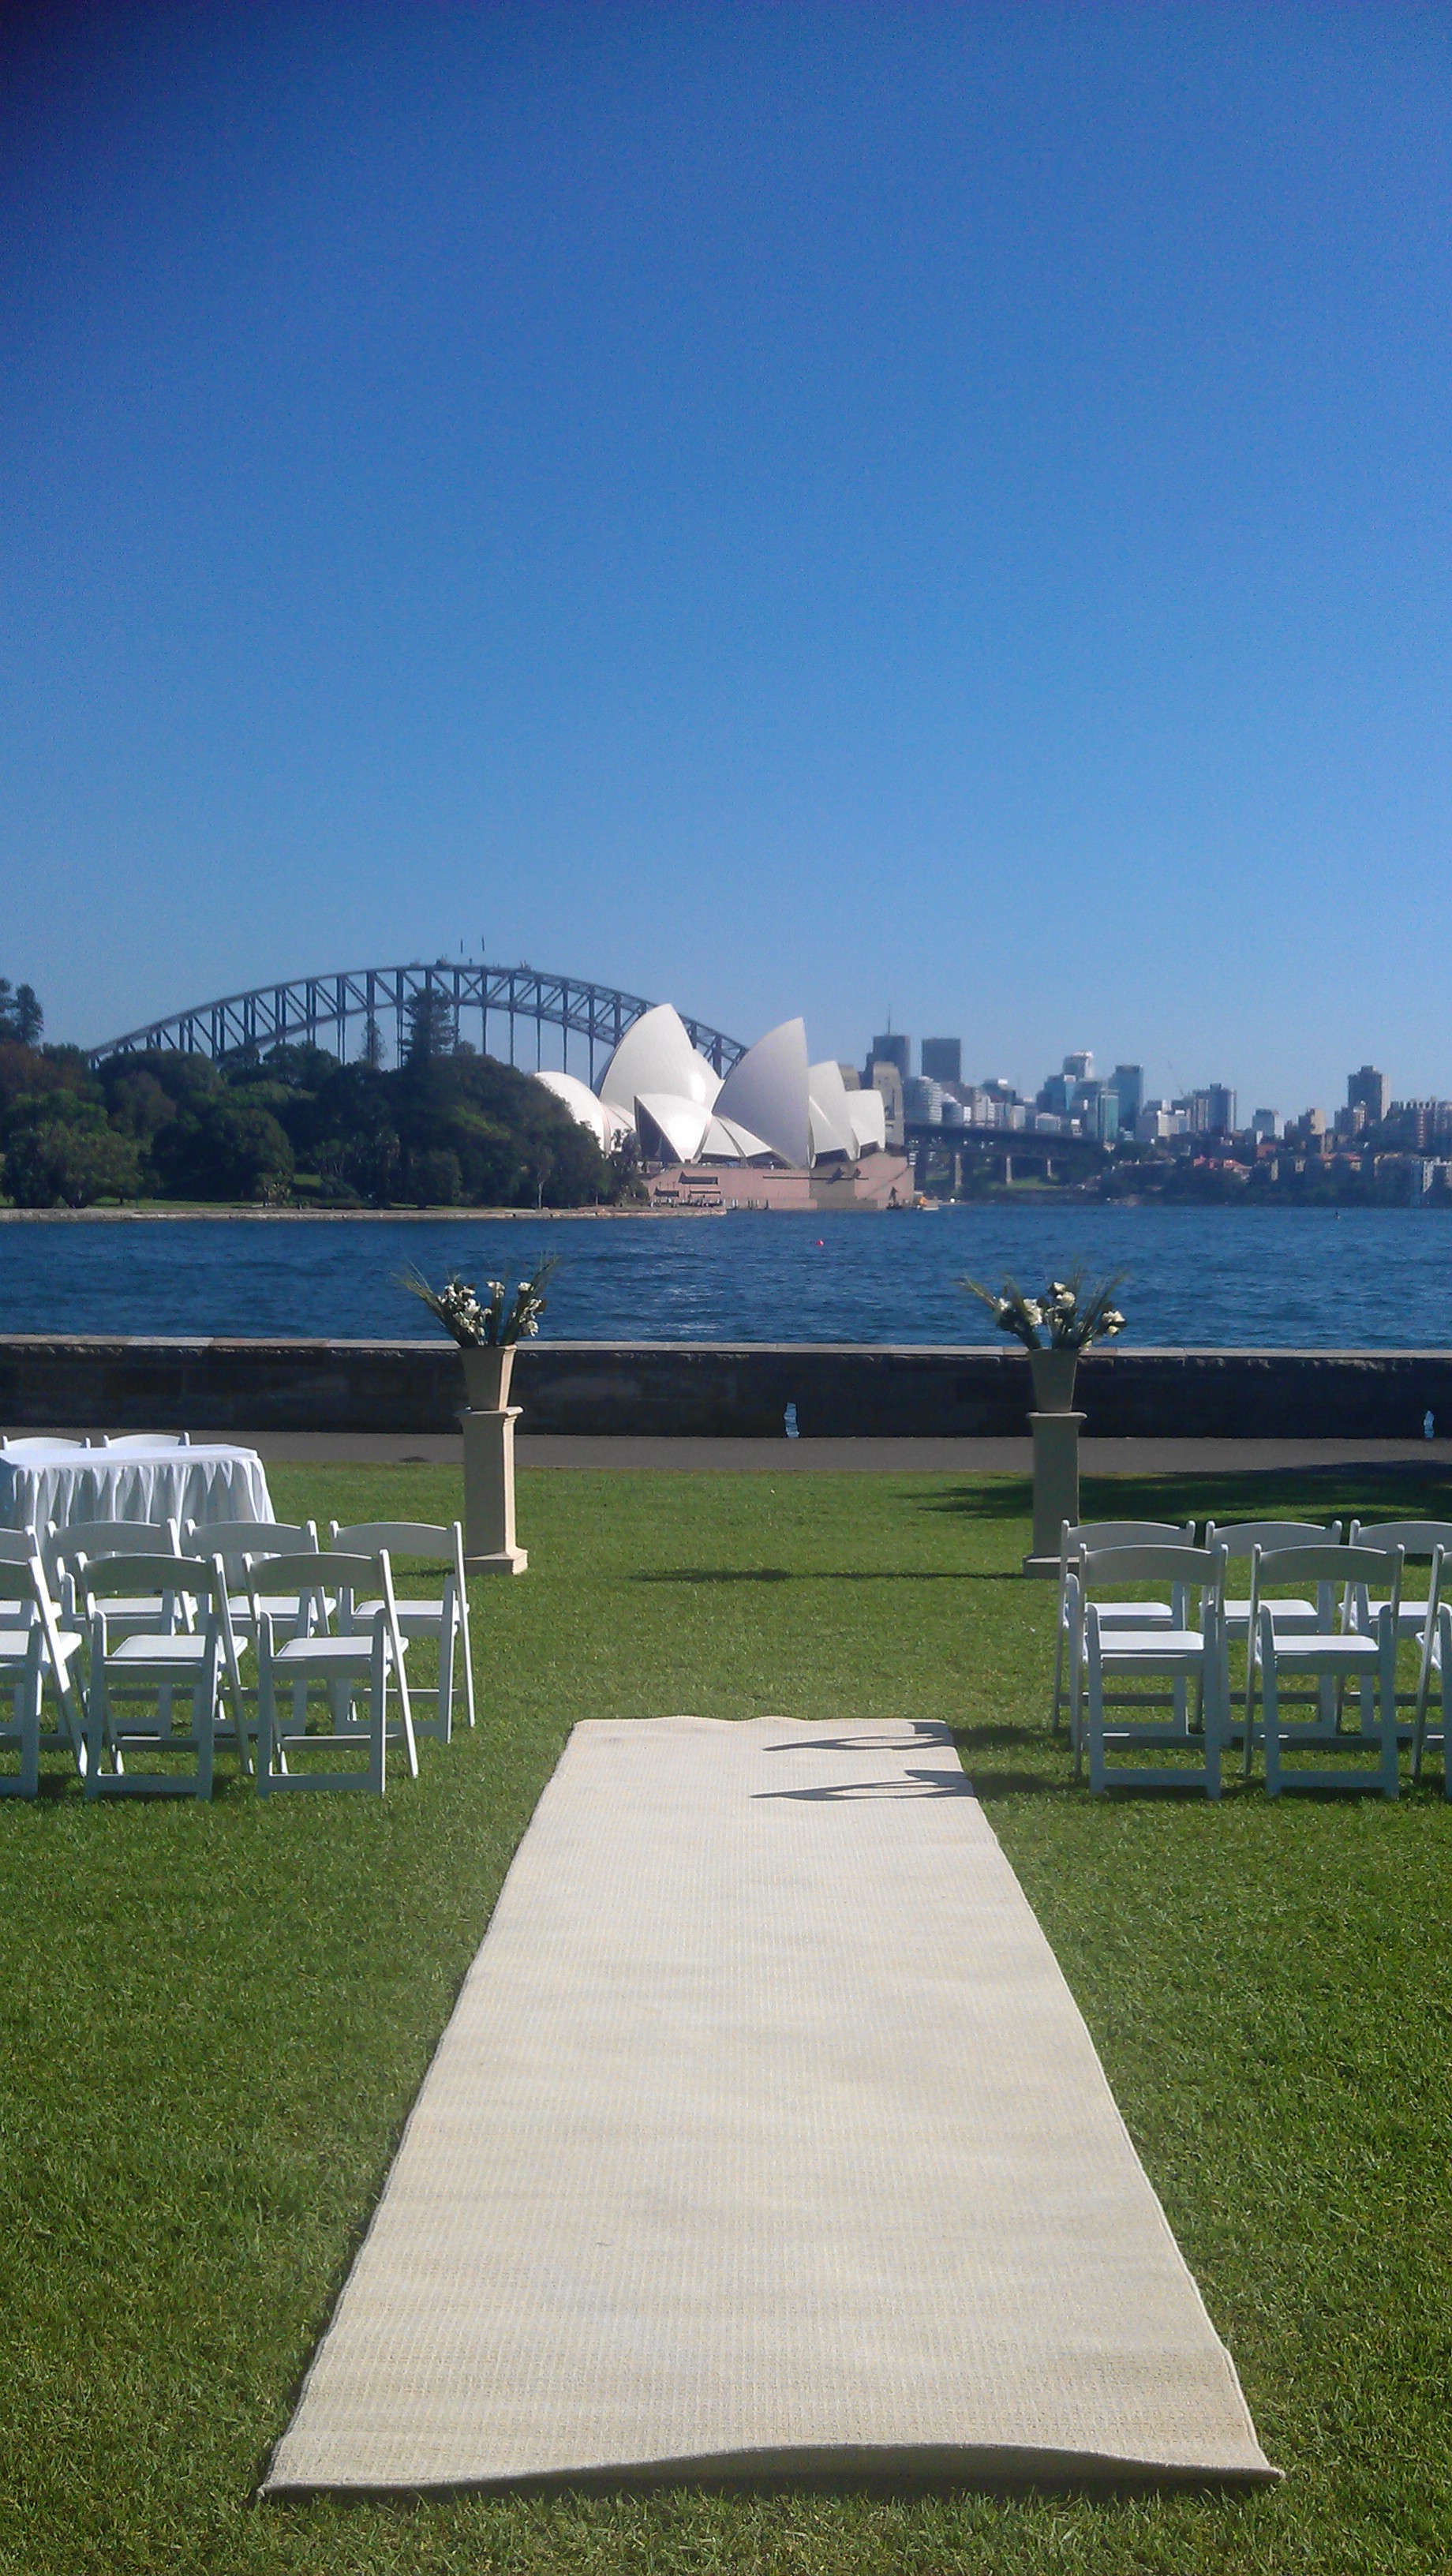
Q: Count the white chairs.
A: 15